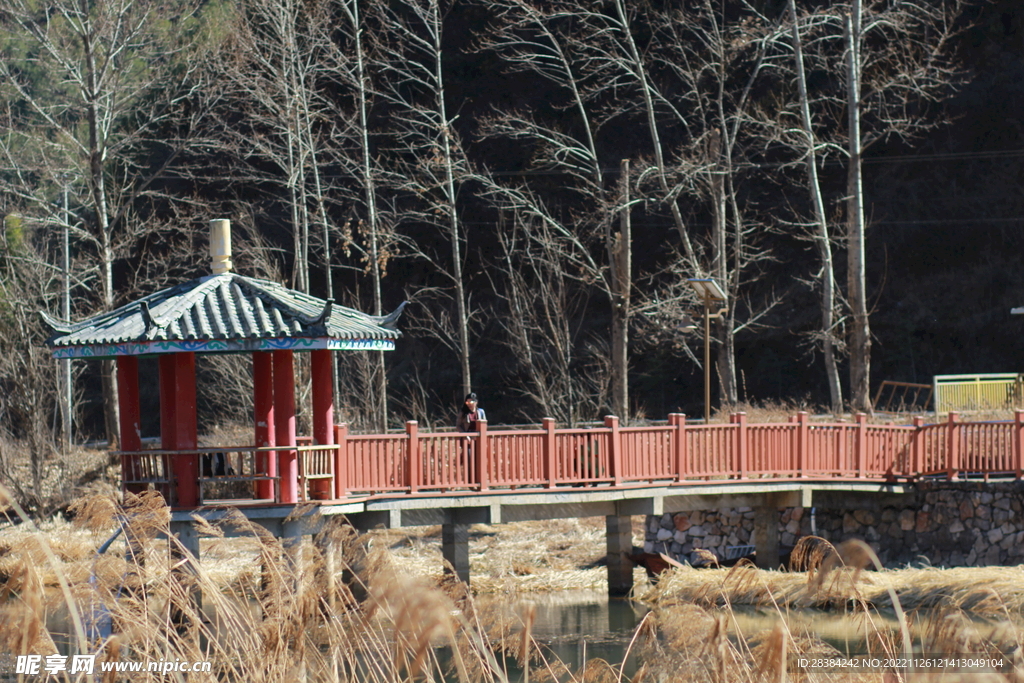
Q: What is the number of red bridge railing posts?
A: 12